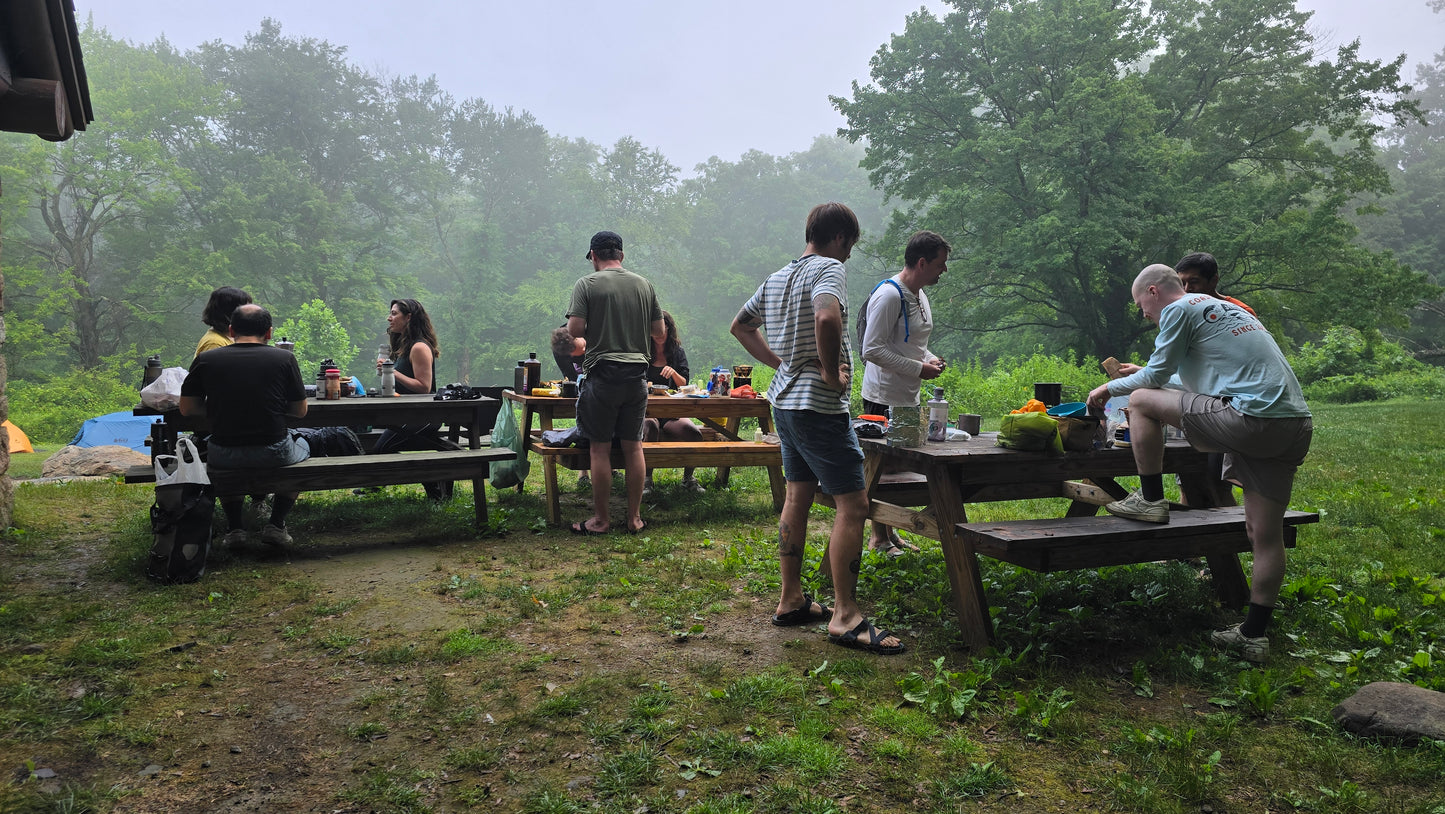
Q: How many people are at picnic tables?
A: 10